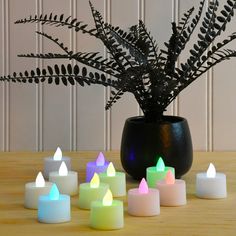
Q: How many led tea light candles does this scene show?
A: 12